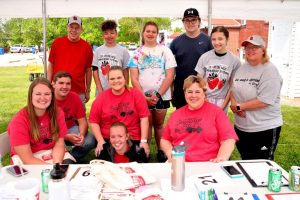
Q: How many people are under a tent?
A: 11